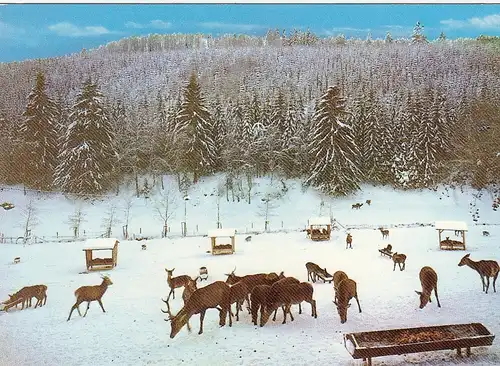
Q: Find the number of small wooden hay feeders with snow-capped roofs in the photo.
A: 4